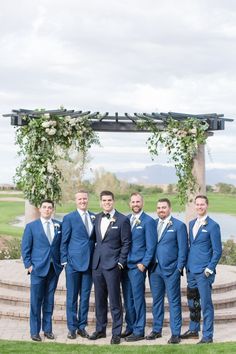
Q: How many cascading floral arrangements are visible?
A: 2